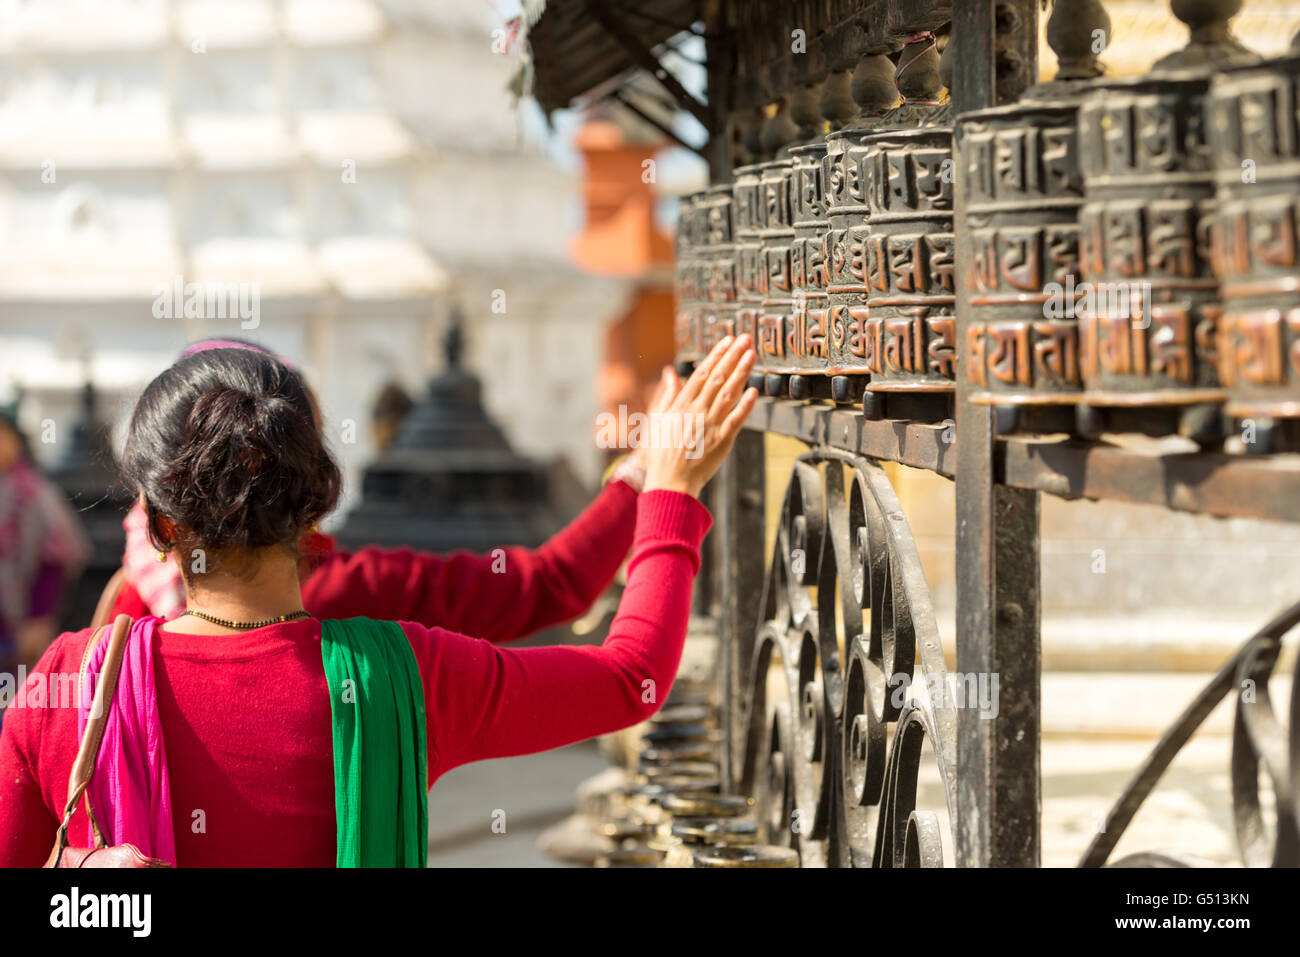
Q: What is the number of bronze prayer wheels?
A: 10